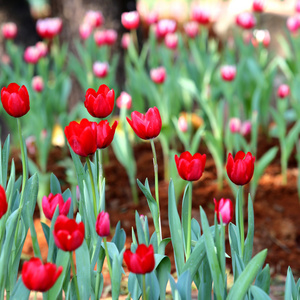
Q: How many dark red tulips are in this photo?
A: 11